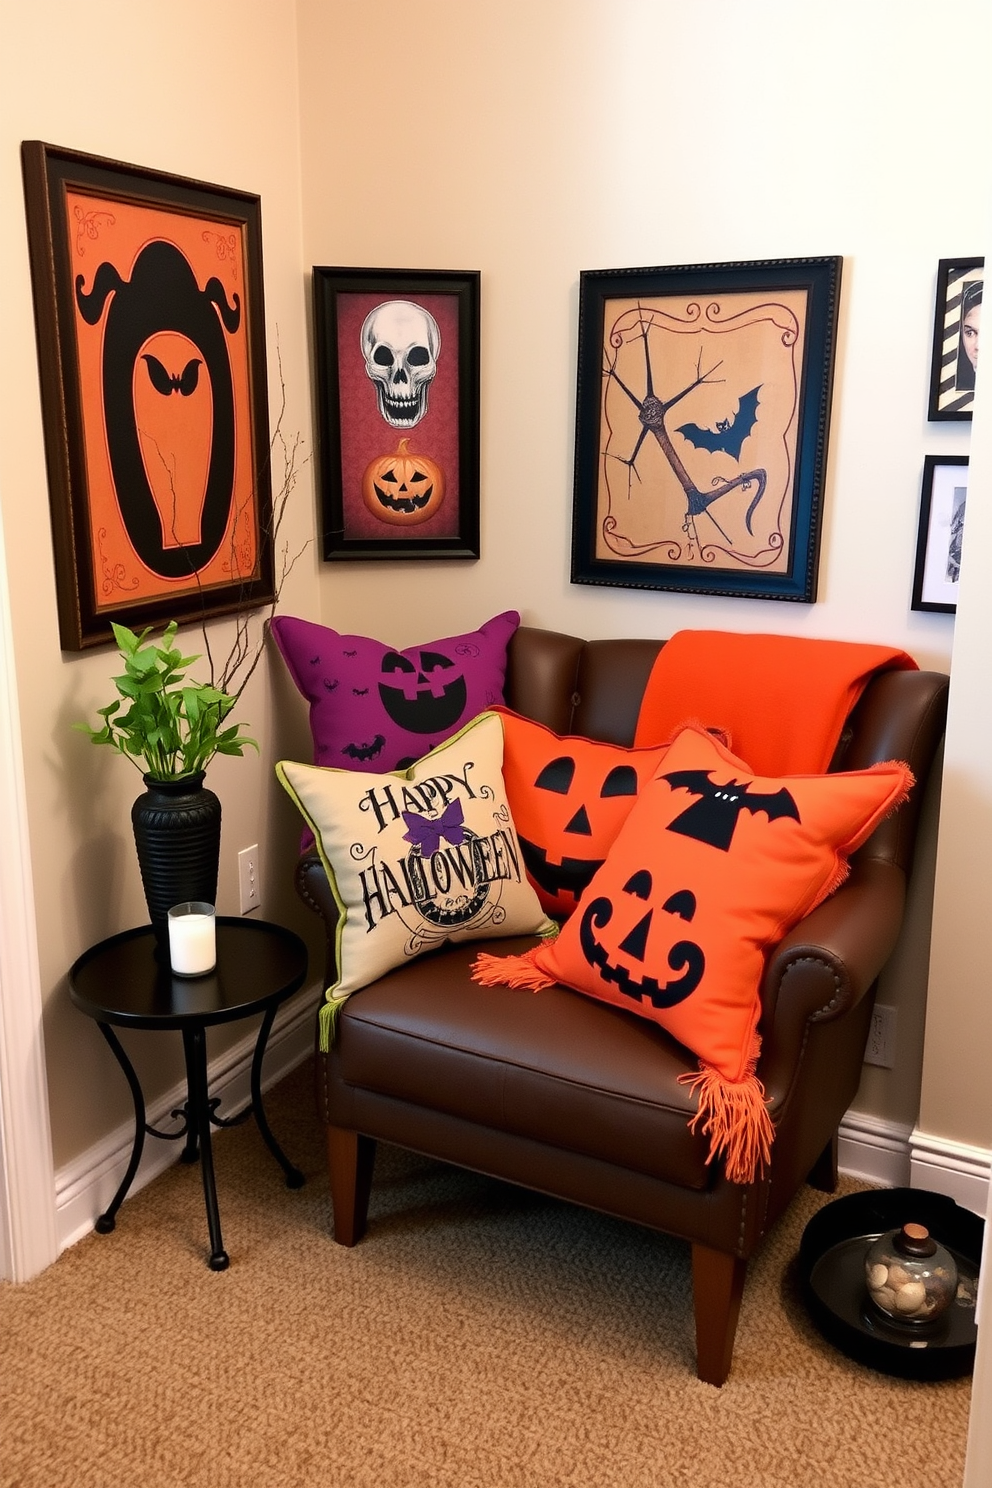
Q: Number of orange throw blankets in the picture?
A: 1